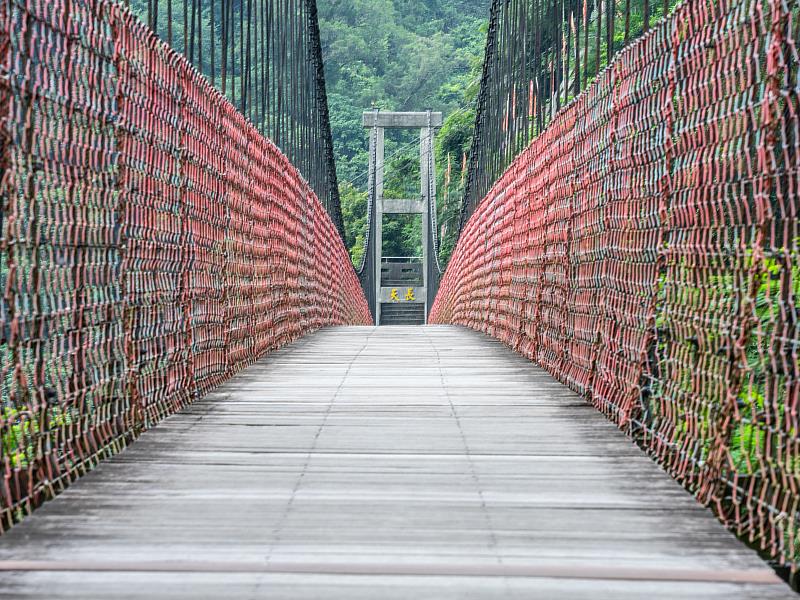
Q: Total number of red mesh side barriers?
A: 2